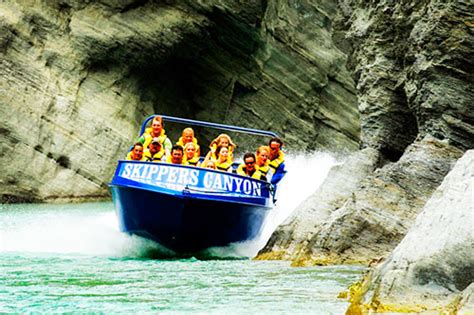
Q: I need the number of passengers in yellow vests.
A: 12